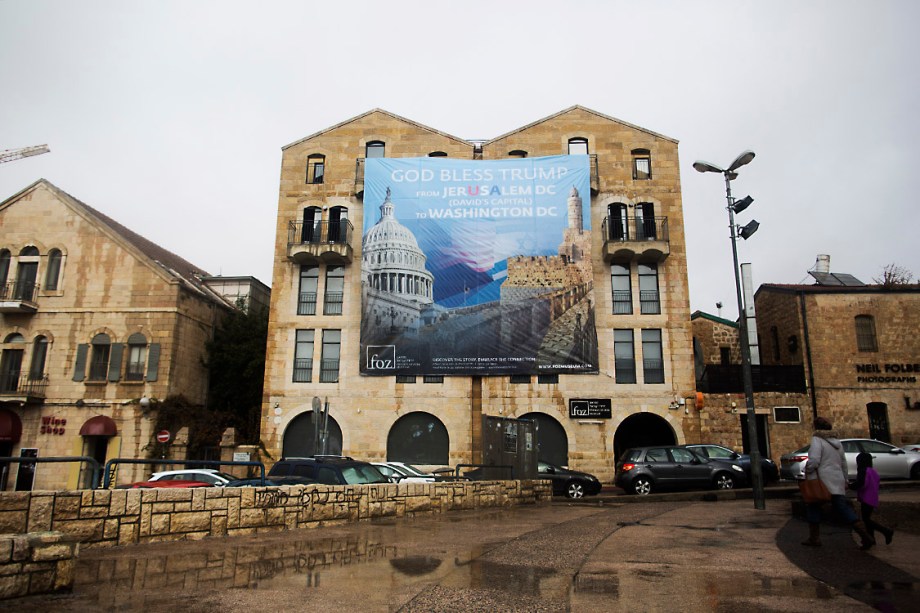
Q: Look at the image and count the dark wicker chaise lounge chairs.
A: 0